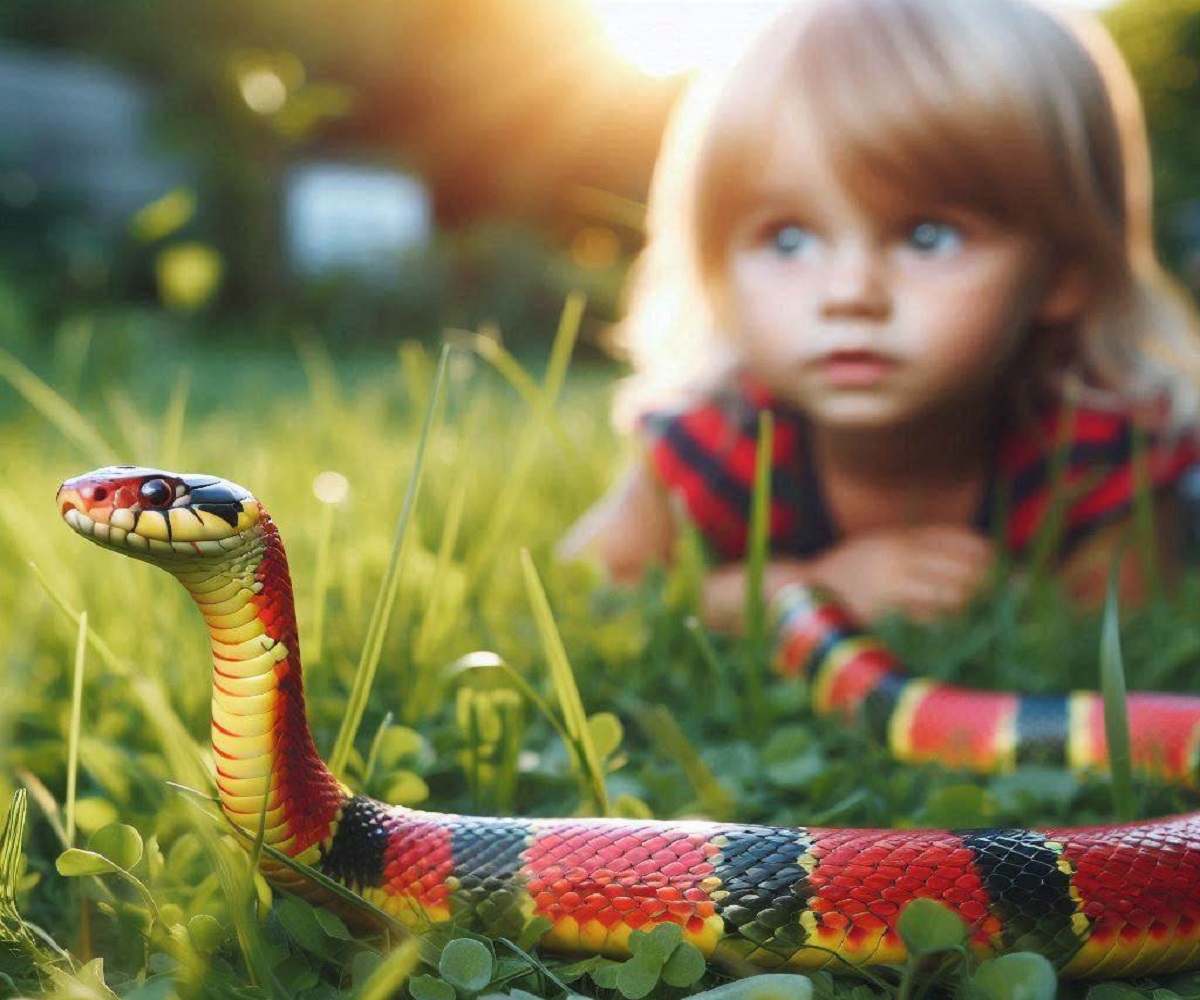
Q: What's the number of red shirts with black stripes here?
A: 1